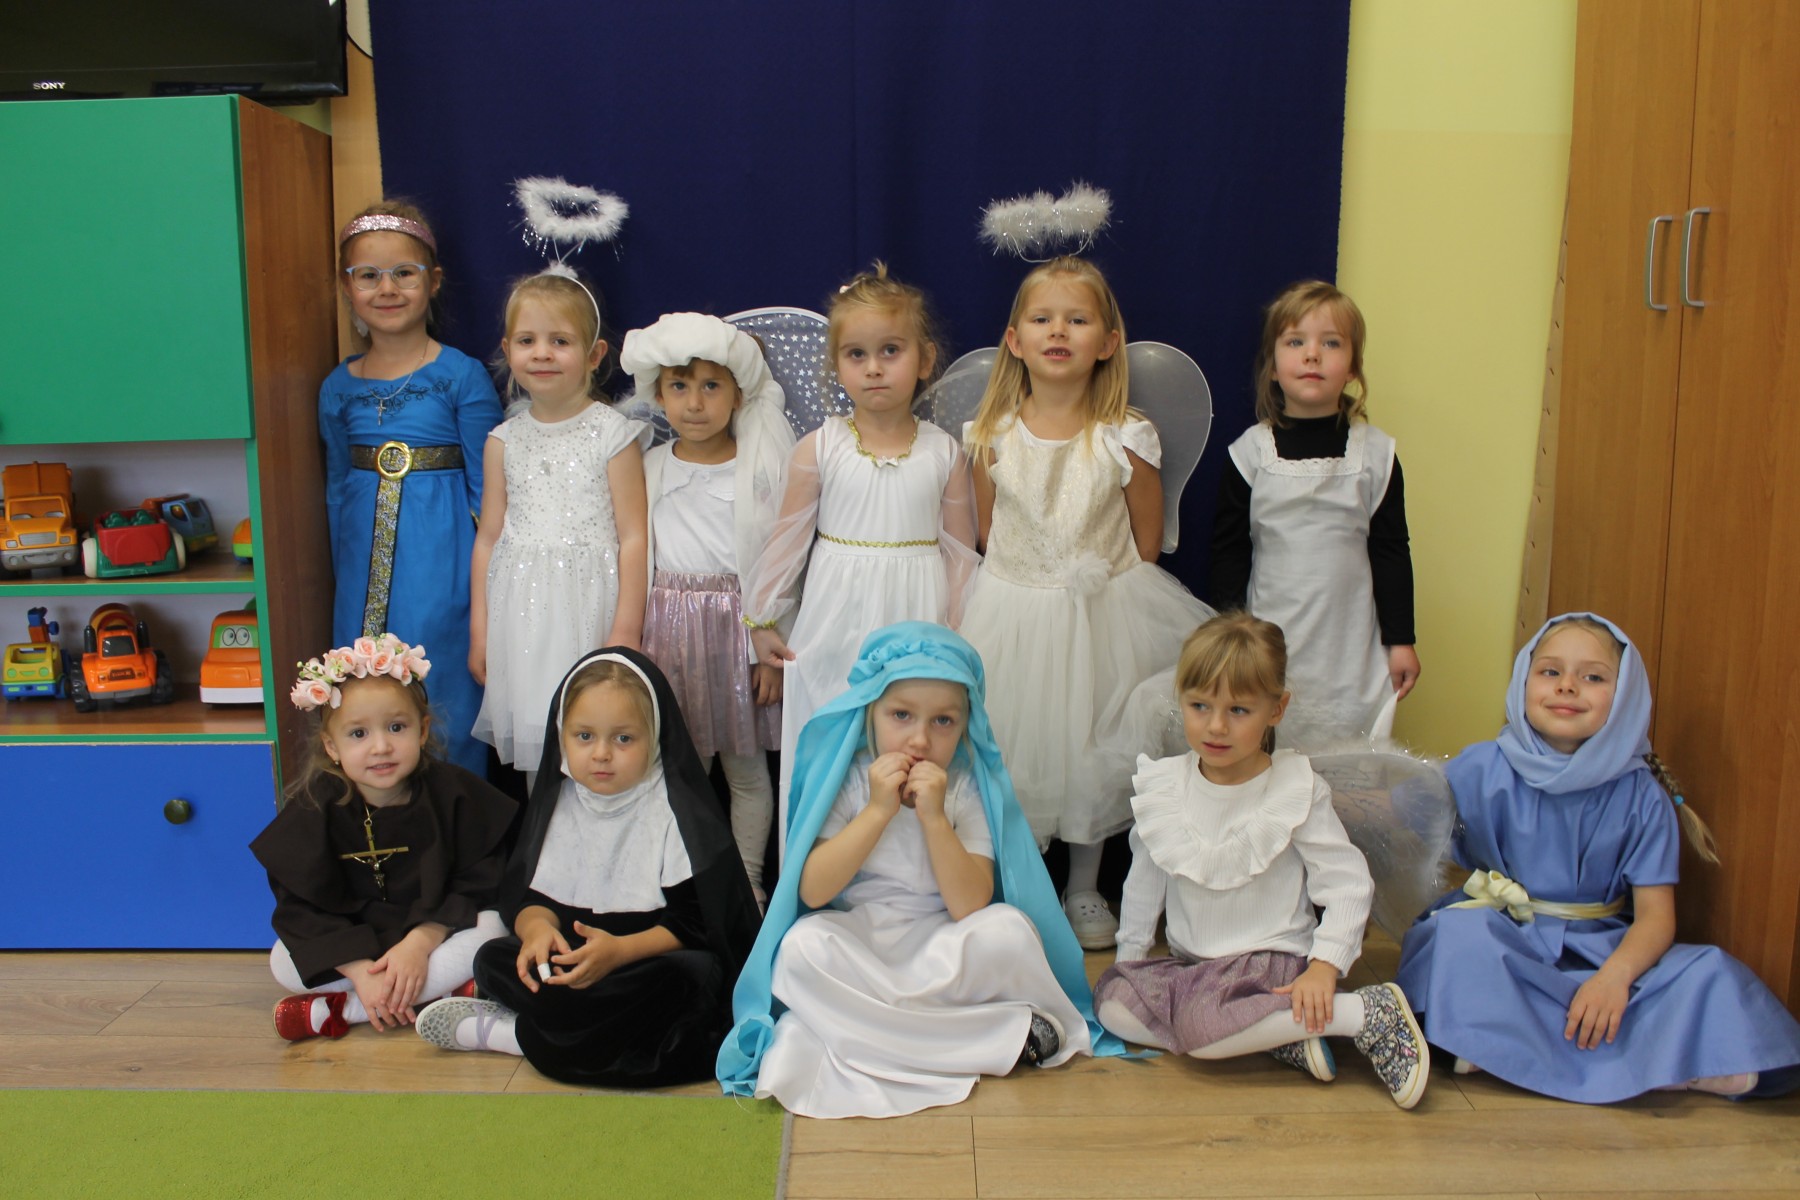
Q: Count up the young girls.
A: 11